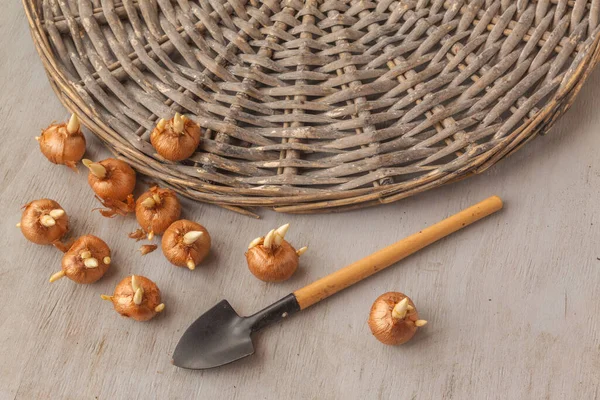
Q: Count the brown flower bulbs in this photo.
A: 10